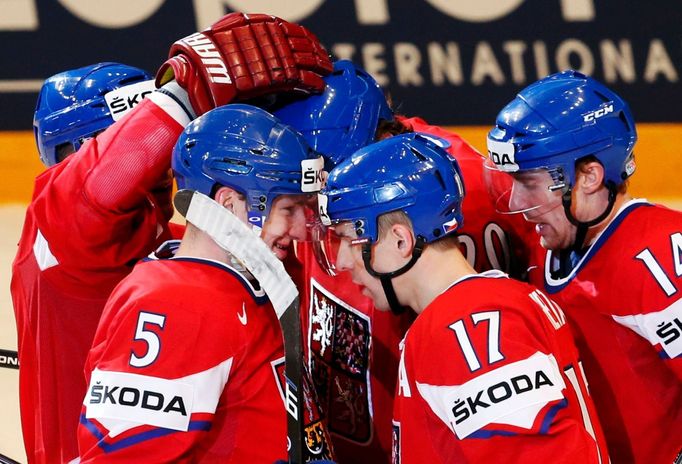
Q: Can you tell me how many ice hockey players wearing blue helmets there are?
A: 5